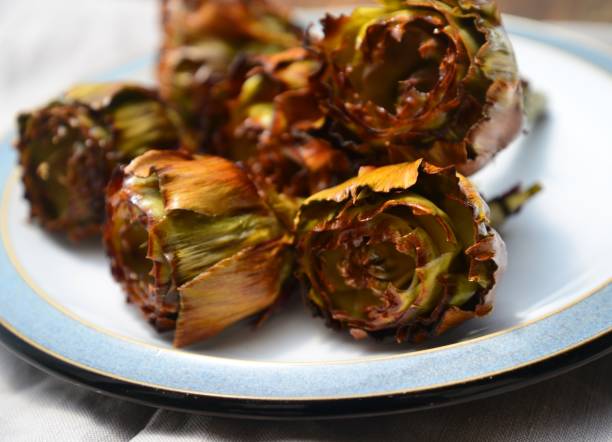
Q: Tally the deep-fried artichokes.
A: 6